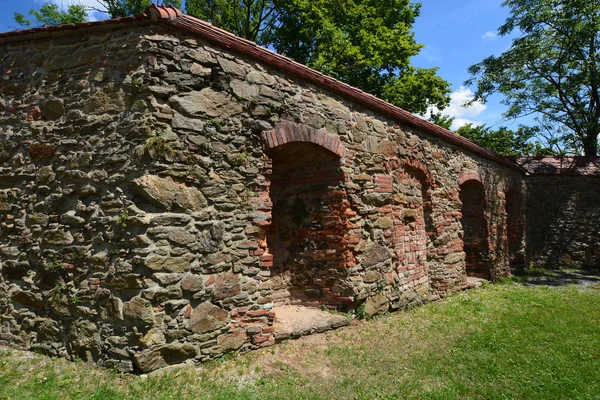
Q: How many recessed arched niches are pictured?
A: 4